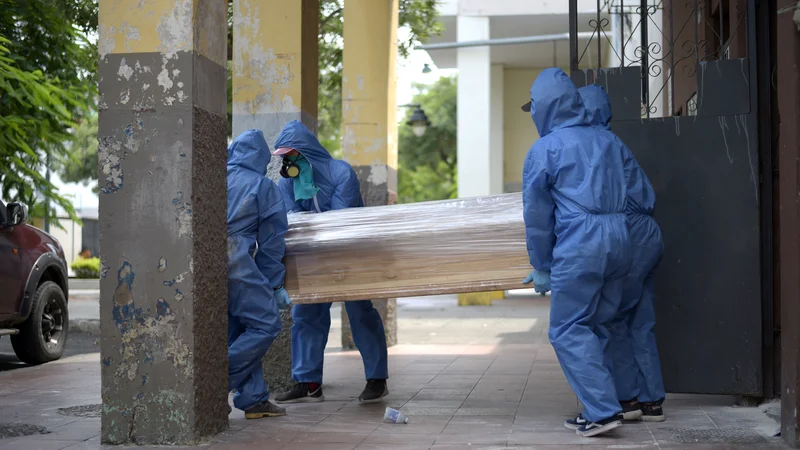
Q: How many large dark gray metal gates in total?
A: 1